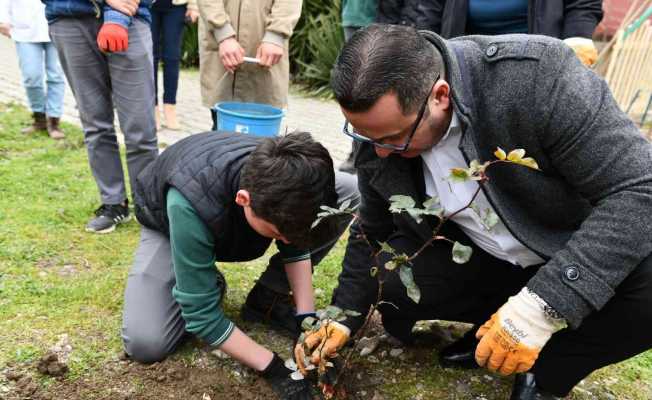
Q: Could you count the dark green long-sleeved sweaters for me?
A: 1